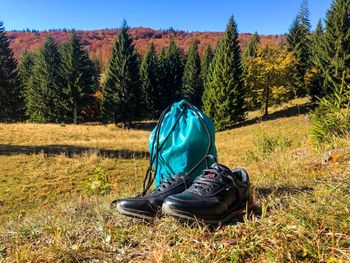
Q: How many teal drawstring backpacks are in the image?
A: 1